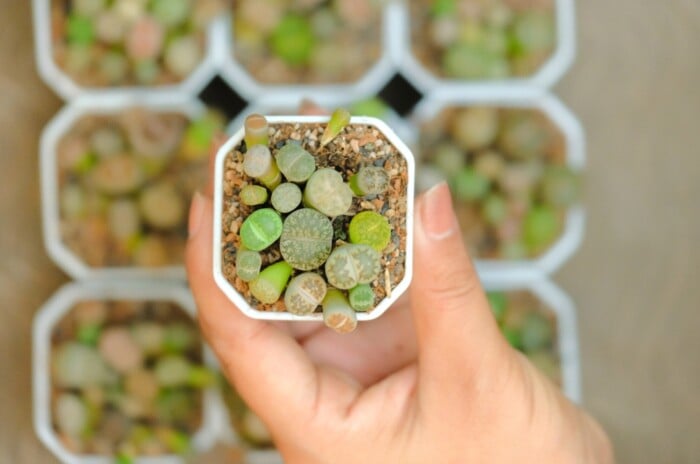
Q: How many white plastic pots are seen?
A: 10